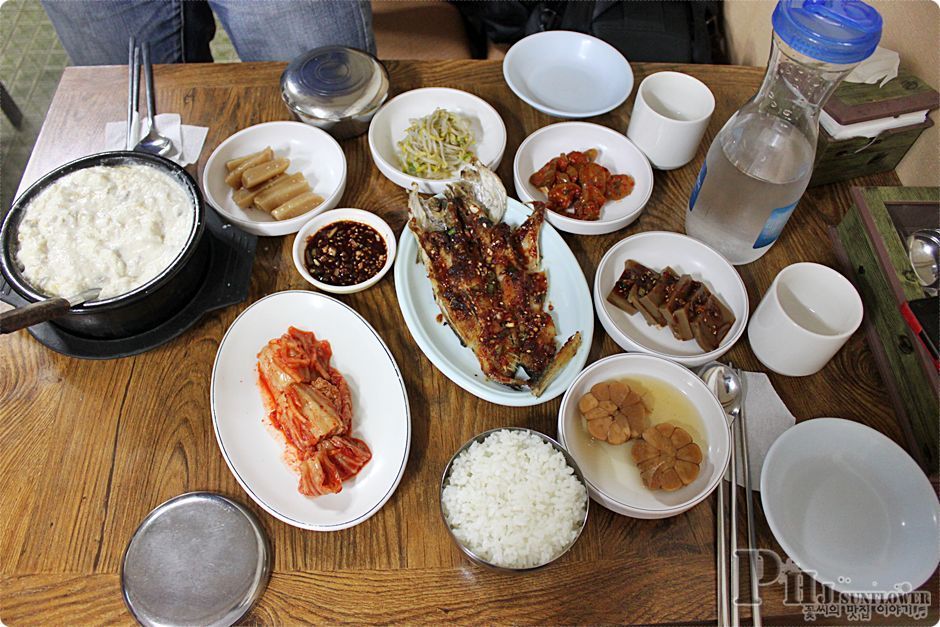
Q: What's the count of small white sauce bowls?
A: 1